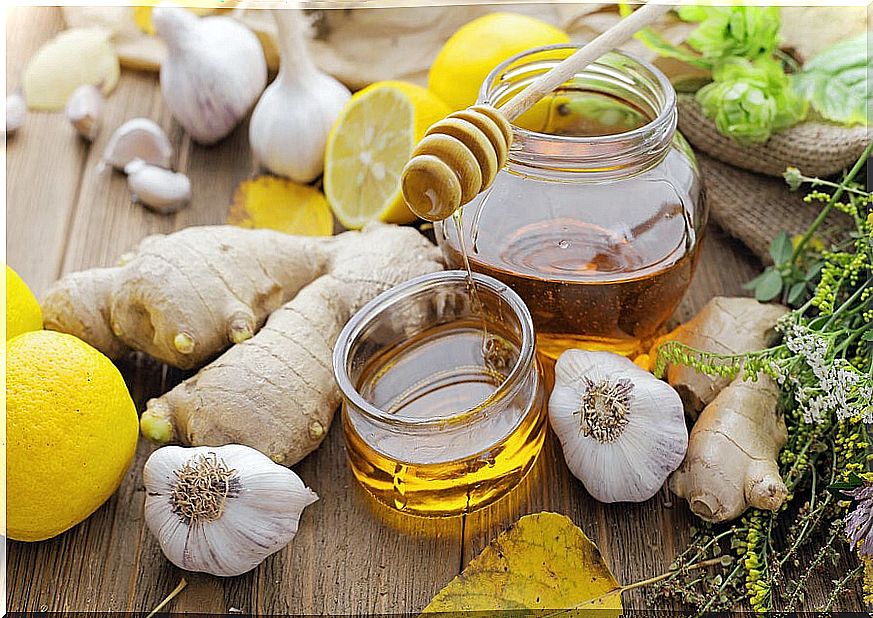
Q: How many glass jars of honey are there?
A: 2